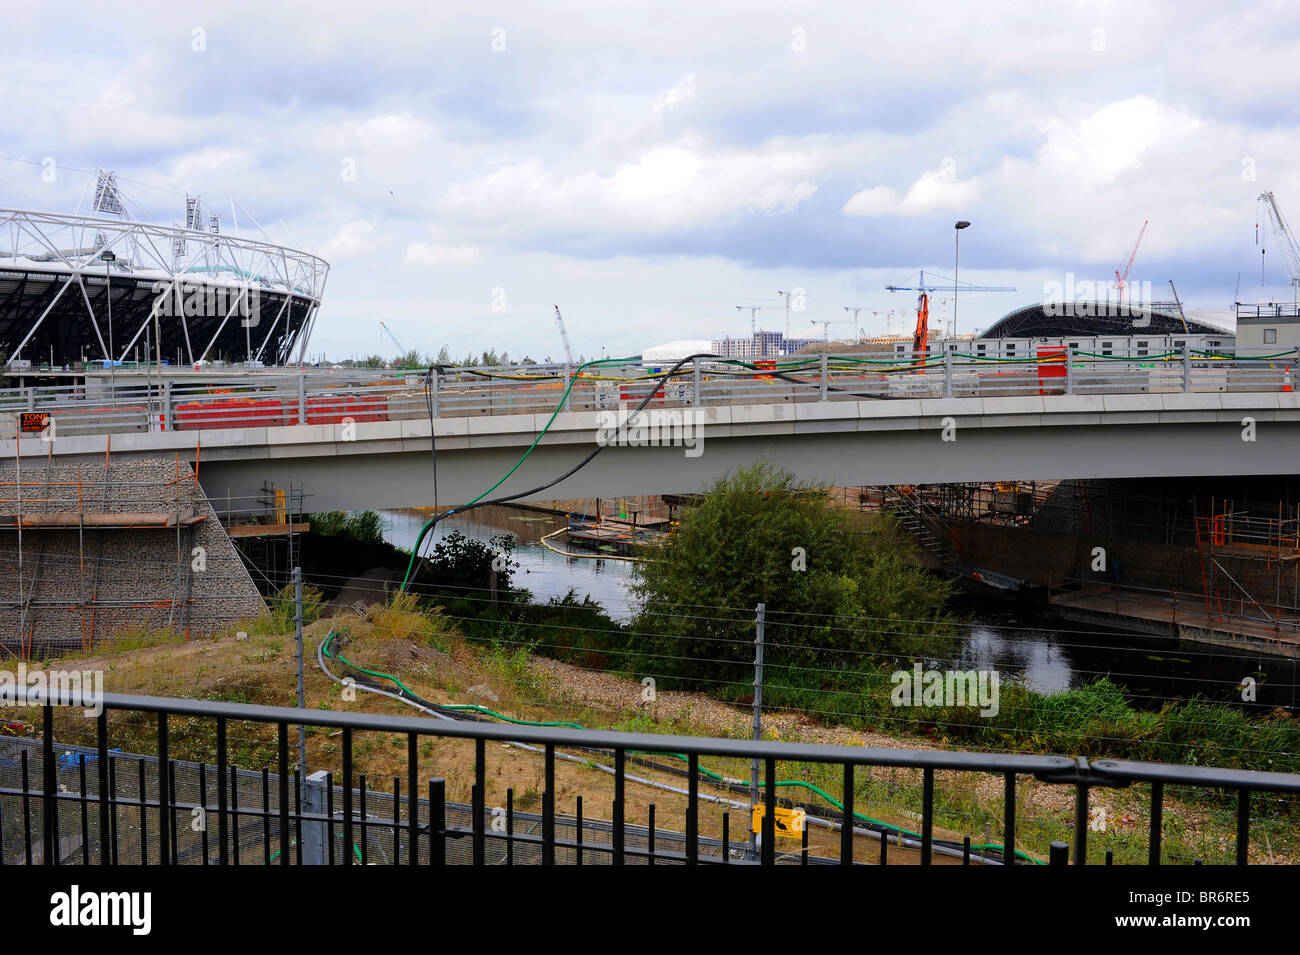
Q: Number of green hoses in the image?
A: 1